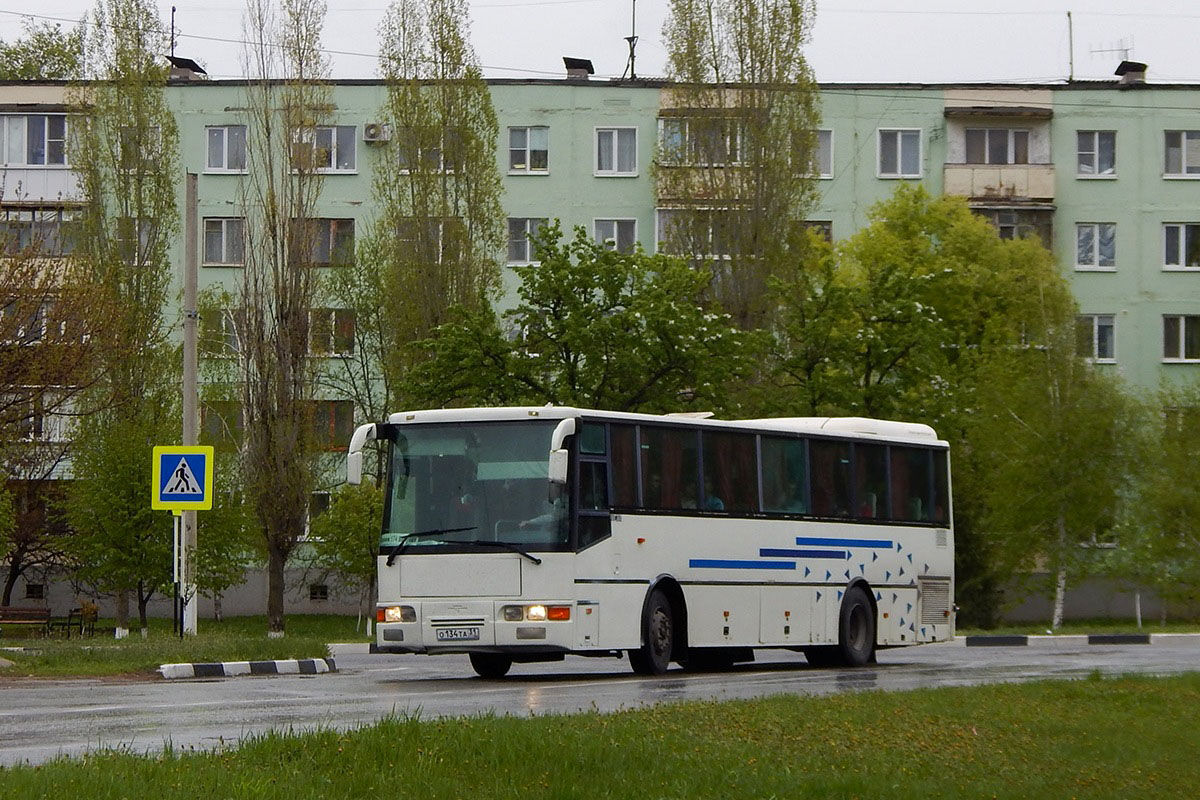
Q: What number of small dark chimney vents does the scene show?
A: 3